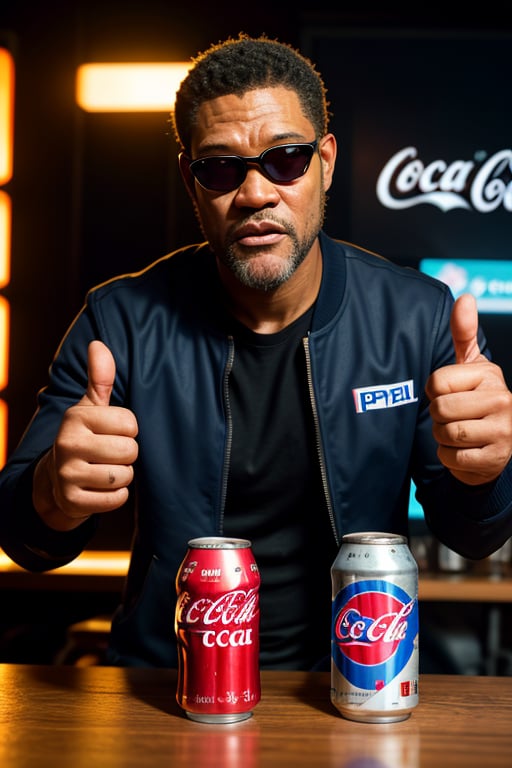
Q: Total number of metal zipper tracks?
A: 2